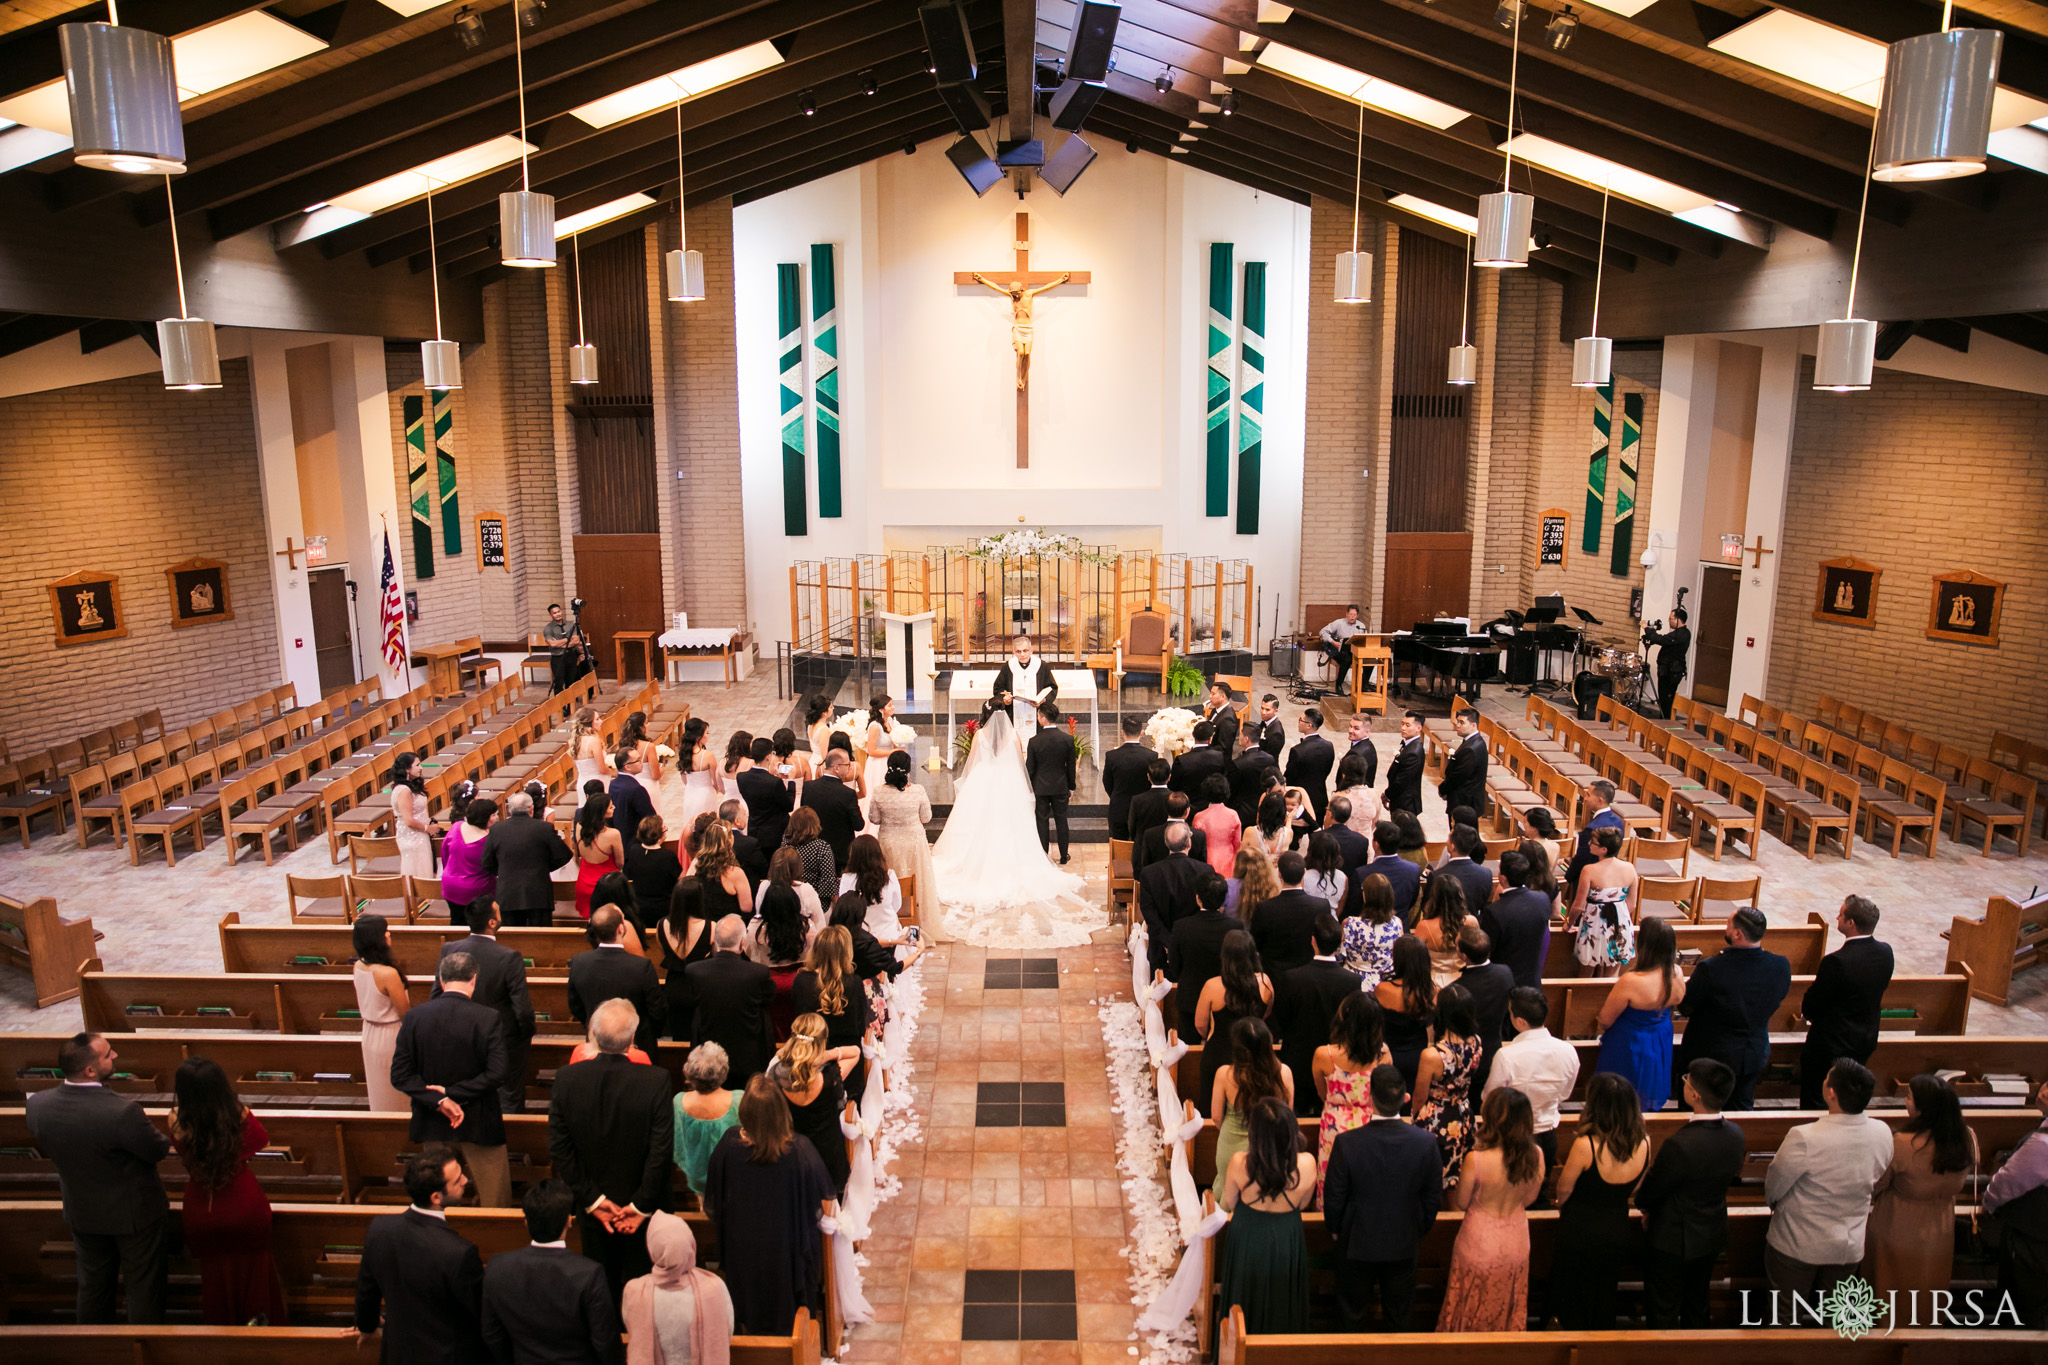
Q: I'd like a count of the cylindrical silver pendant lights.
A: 12